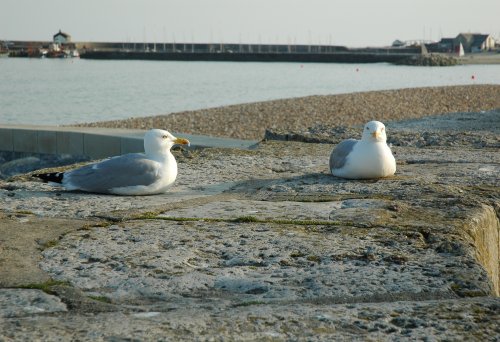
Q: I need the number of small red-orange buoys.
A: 3